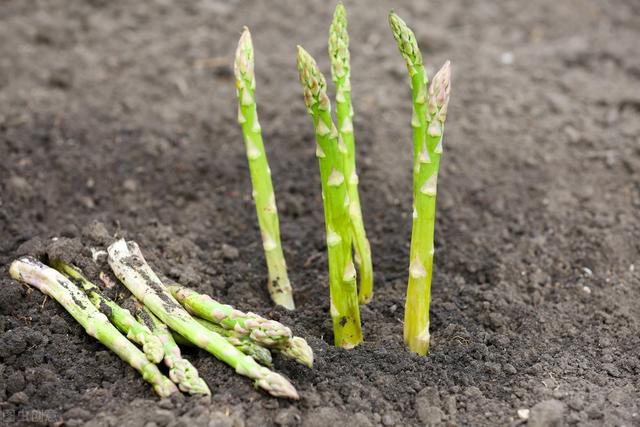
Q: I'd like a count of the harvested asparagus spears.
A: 7